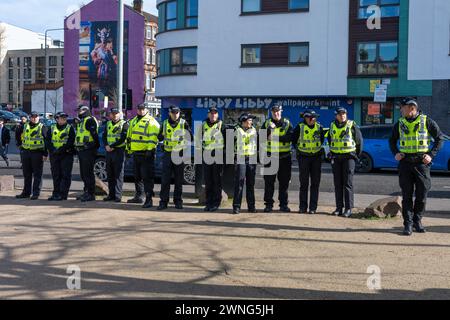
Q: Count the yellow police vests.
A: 12